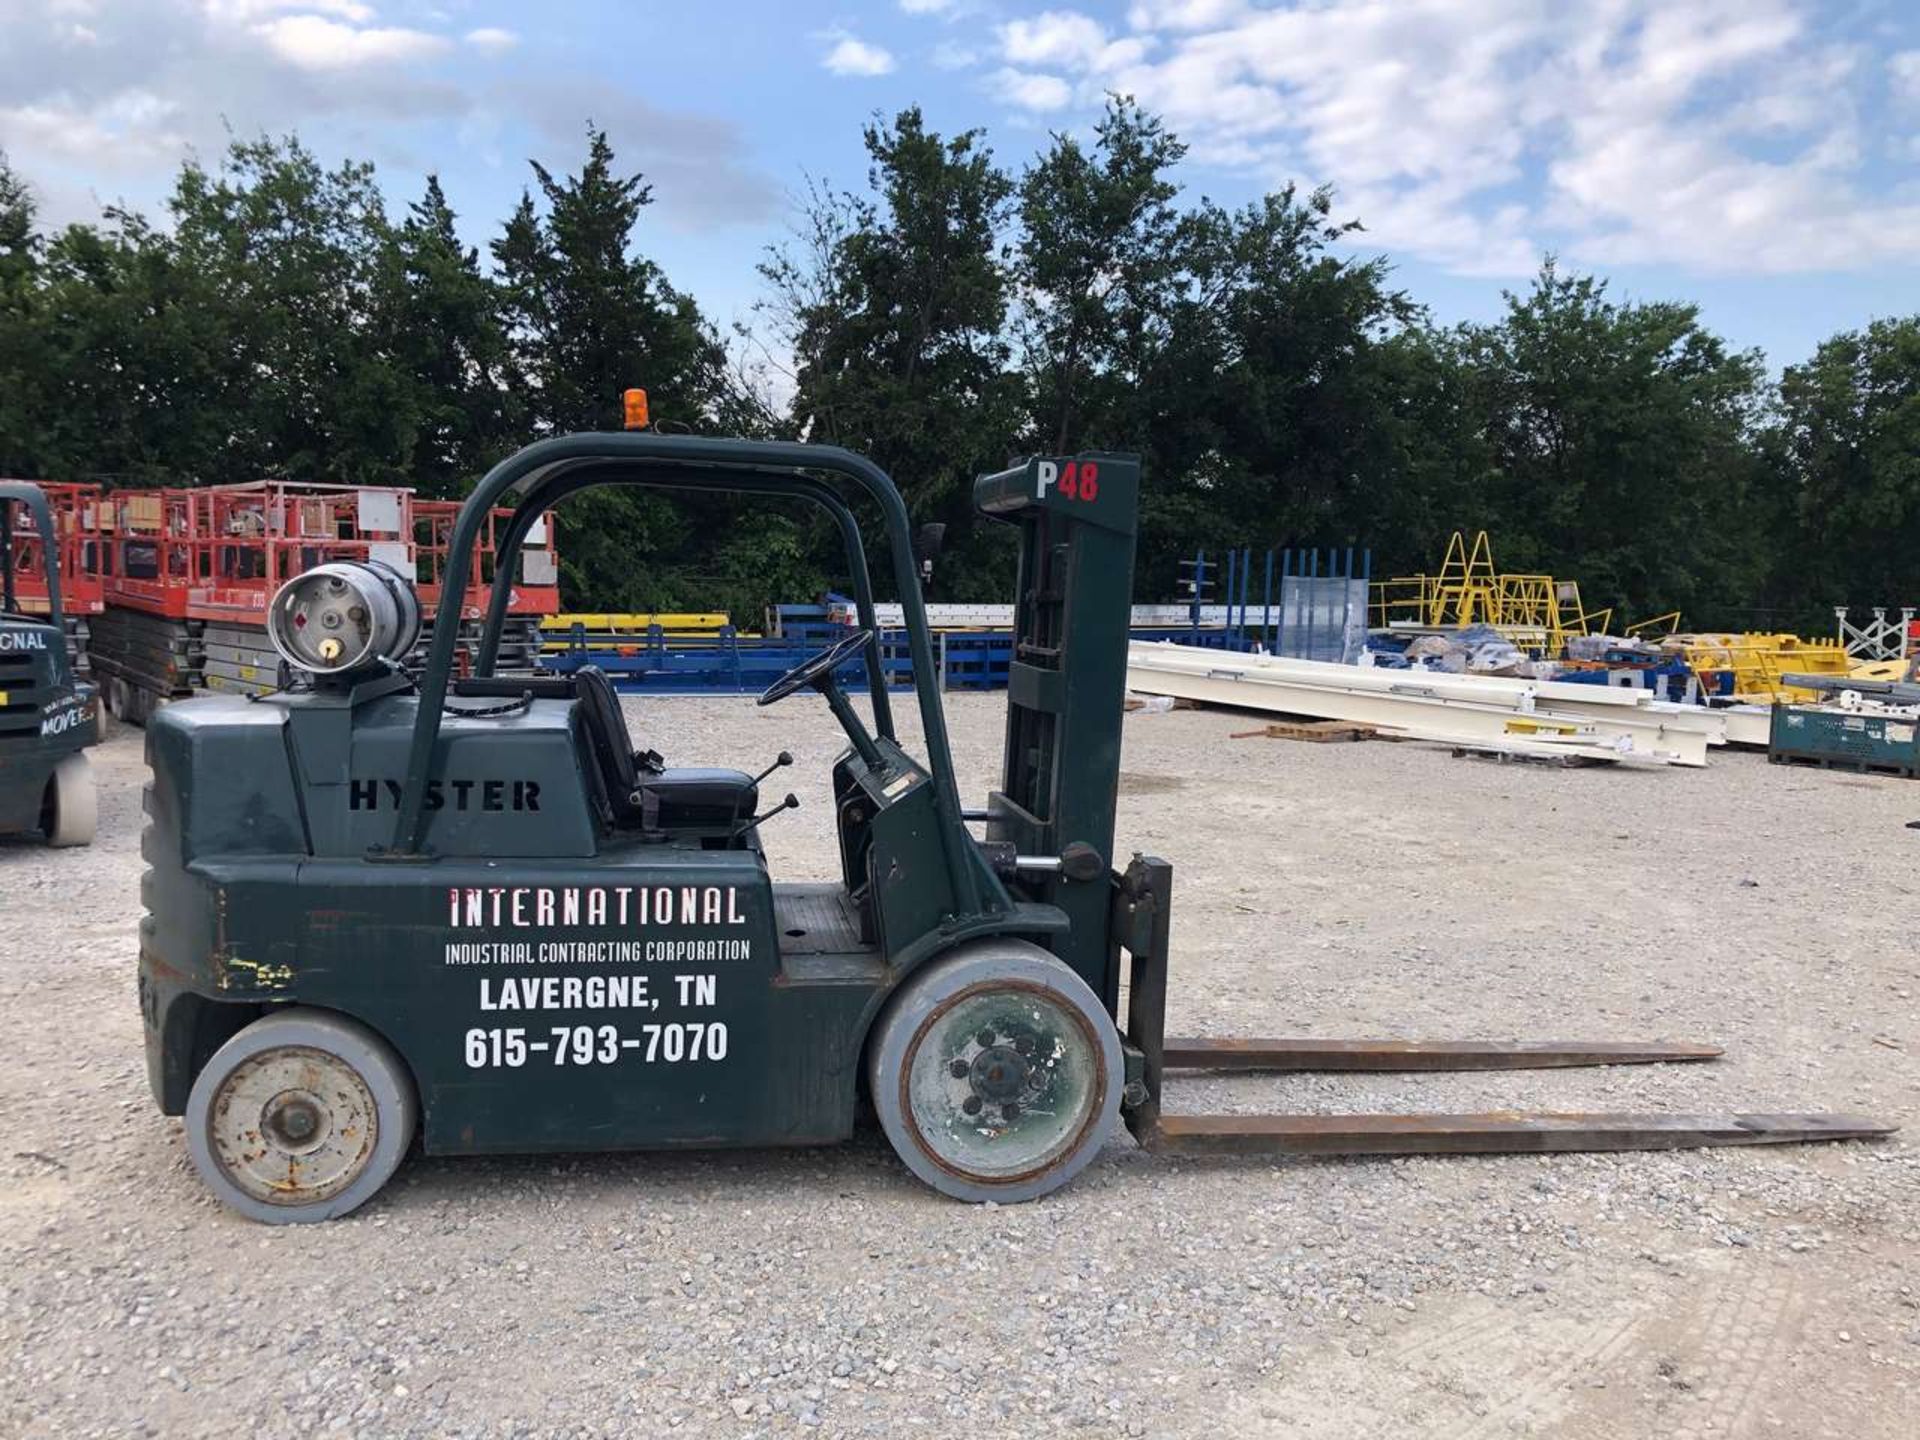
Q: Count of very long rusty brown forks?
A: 2